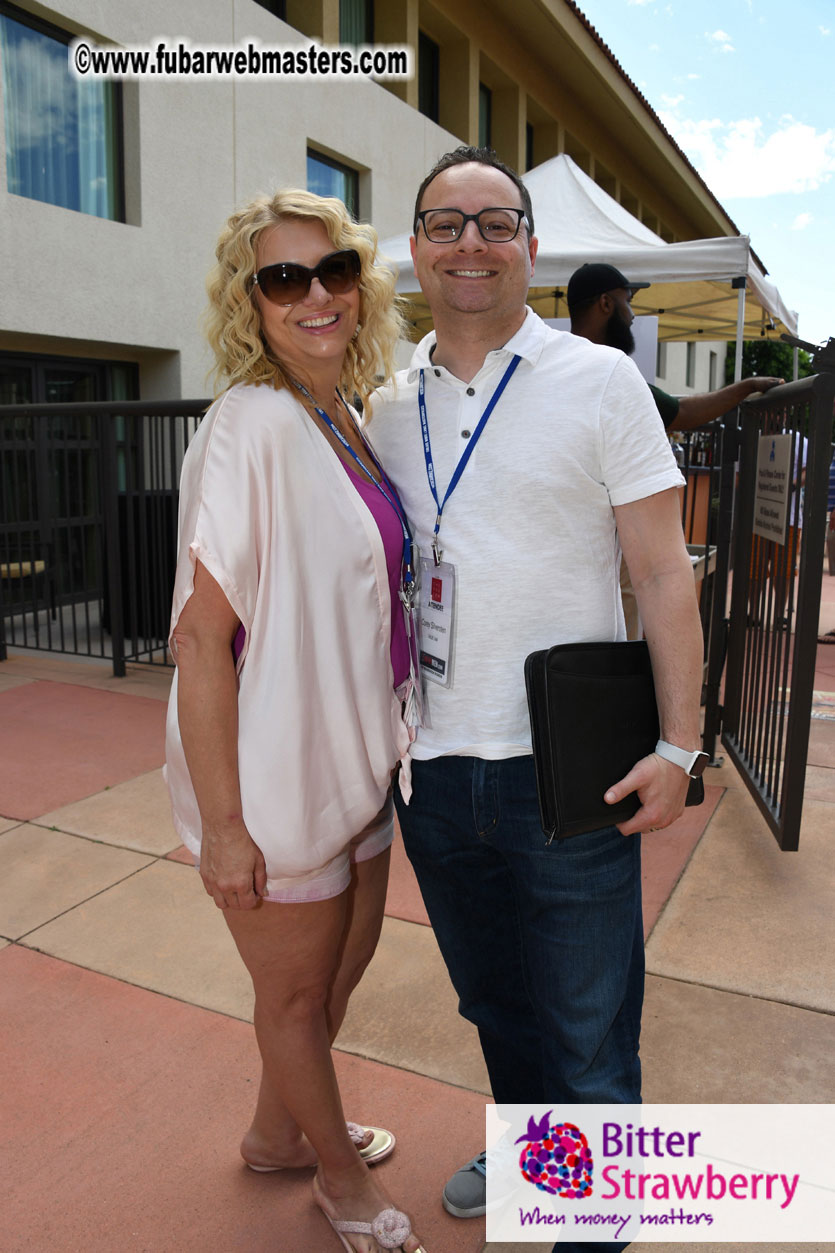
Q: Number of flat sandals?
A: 2